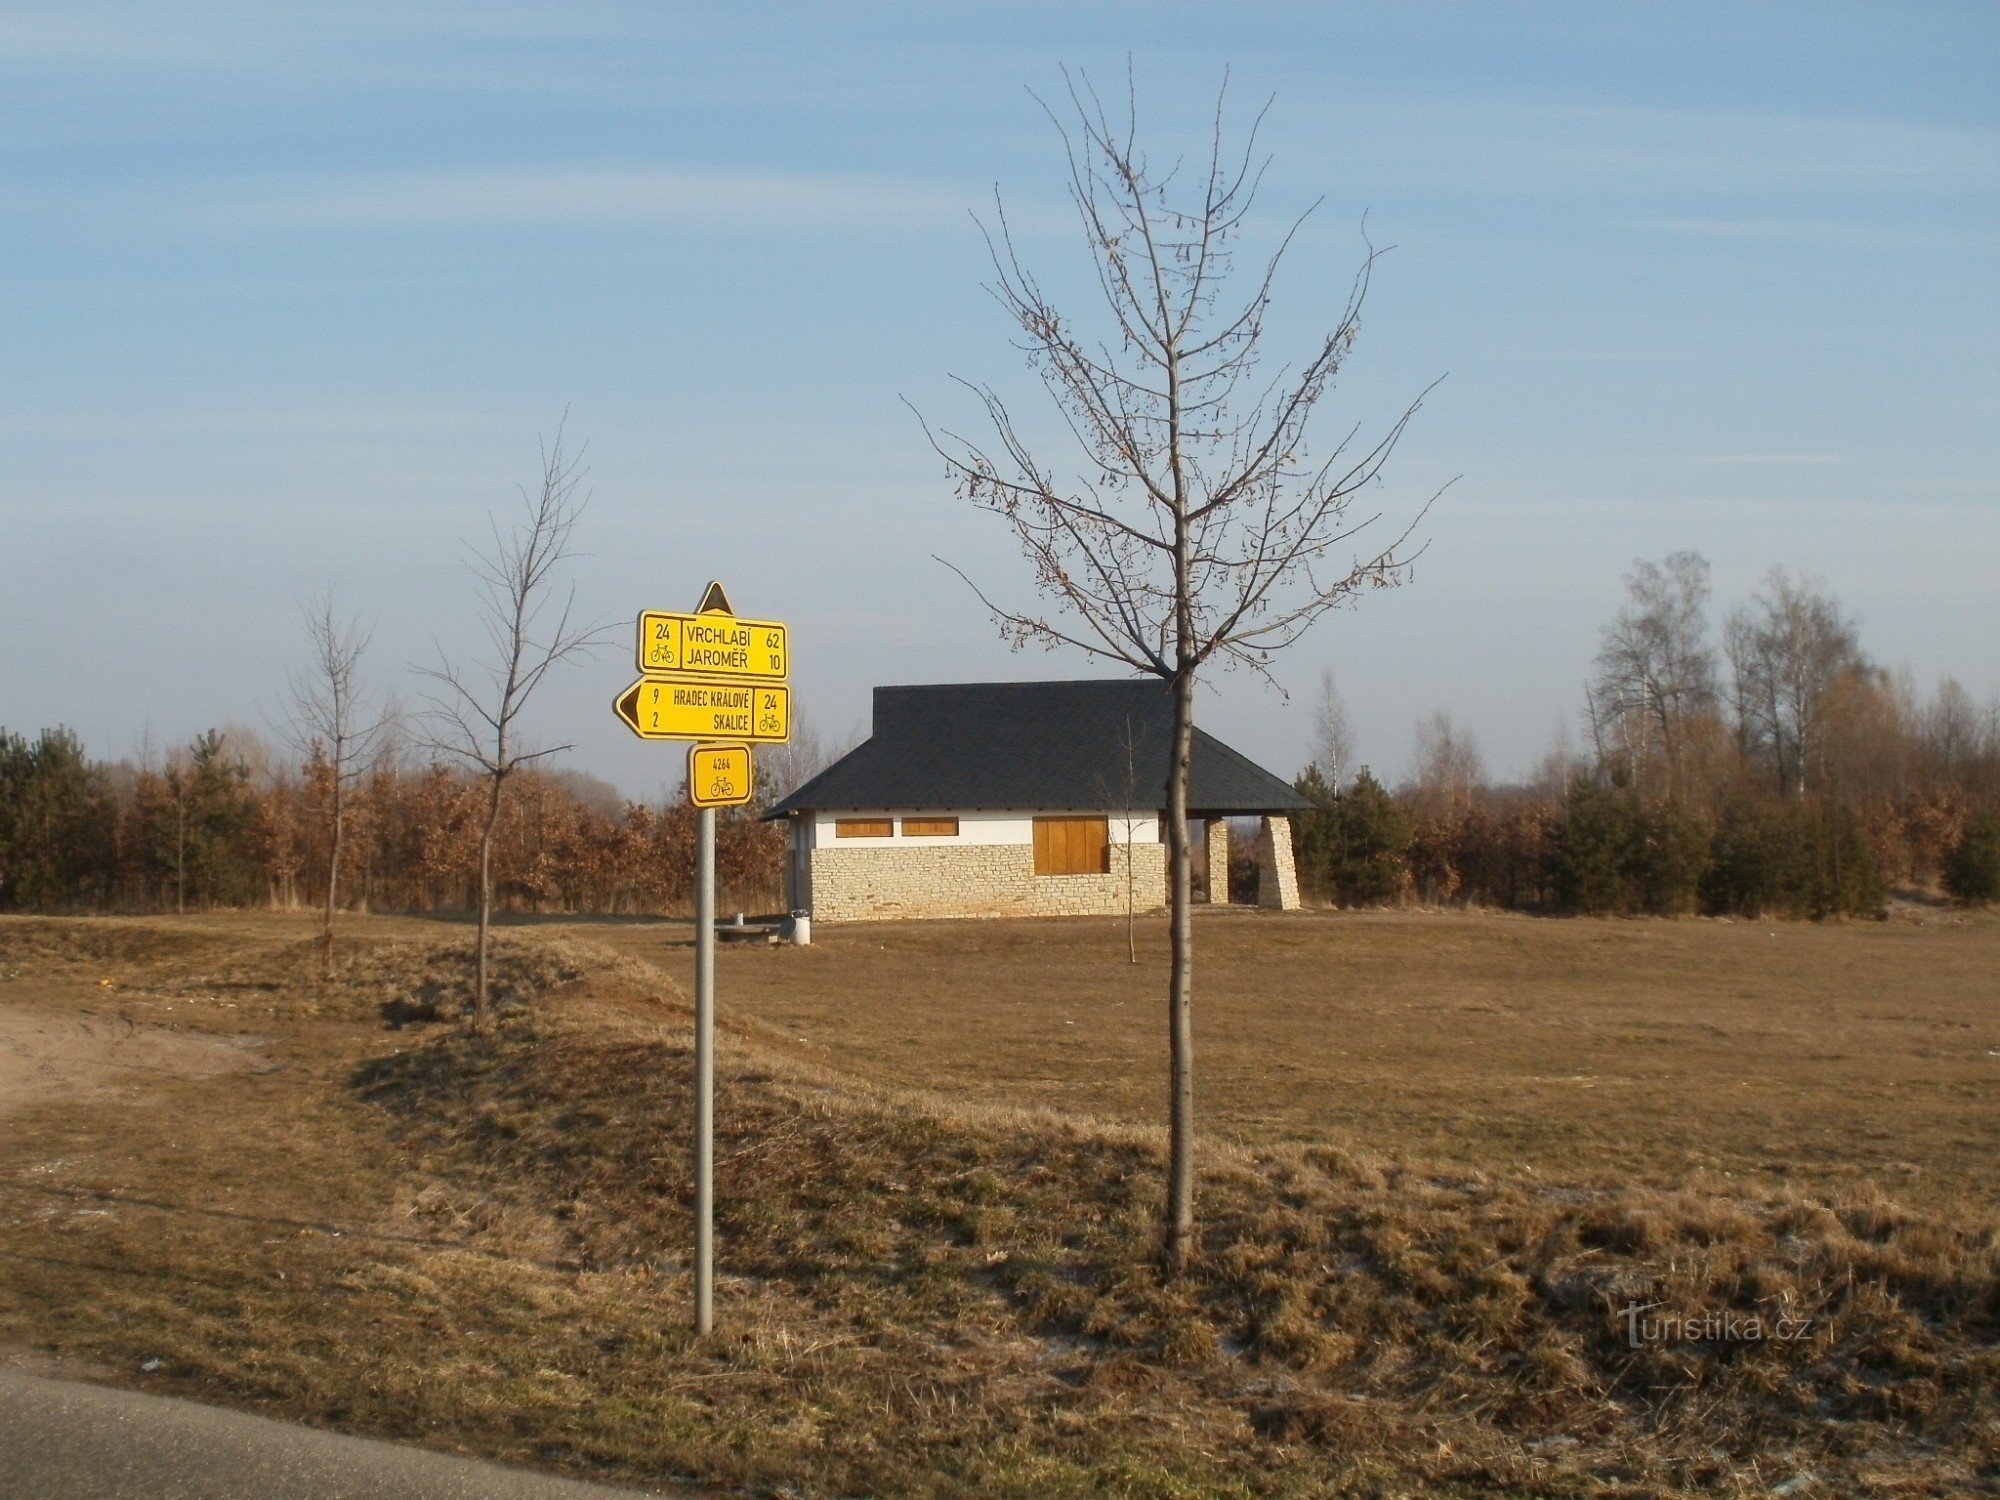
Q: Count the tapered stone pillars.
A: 2